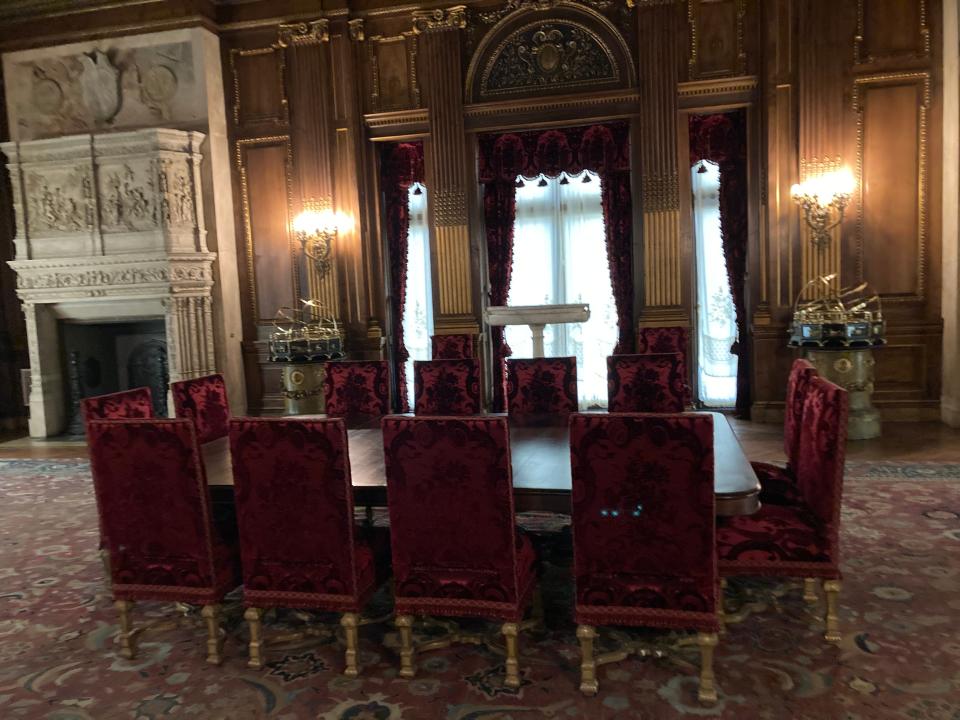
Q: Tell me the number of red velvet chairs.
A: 14